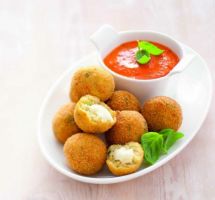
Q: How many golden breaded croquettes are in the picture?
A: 8